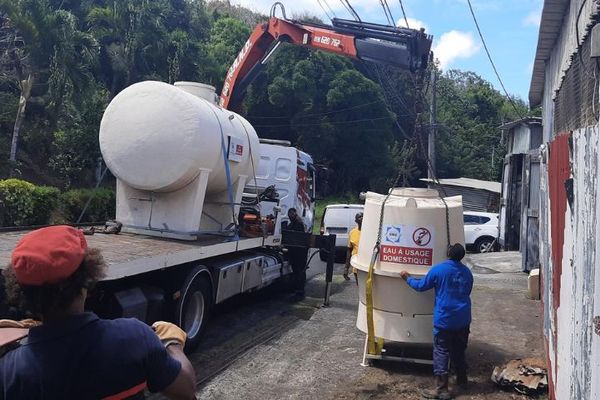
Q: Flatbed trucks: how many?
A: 1